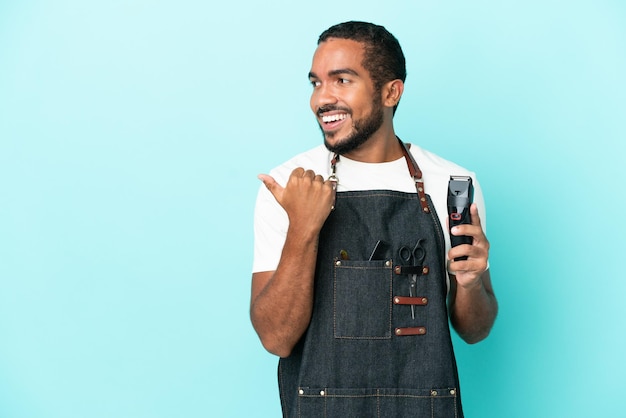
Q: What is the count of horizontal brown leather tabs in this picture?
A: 3